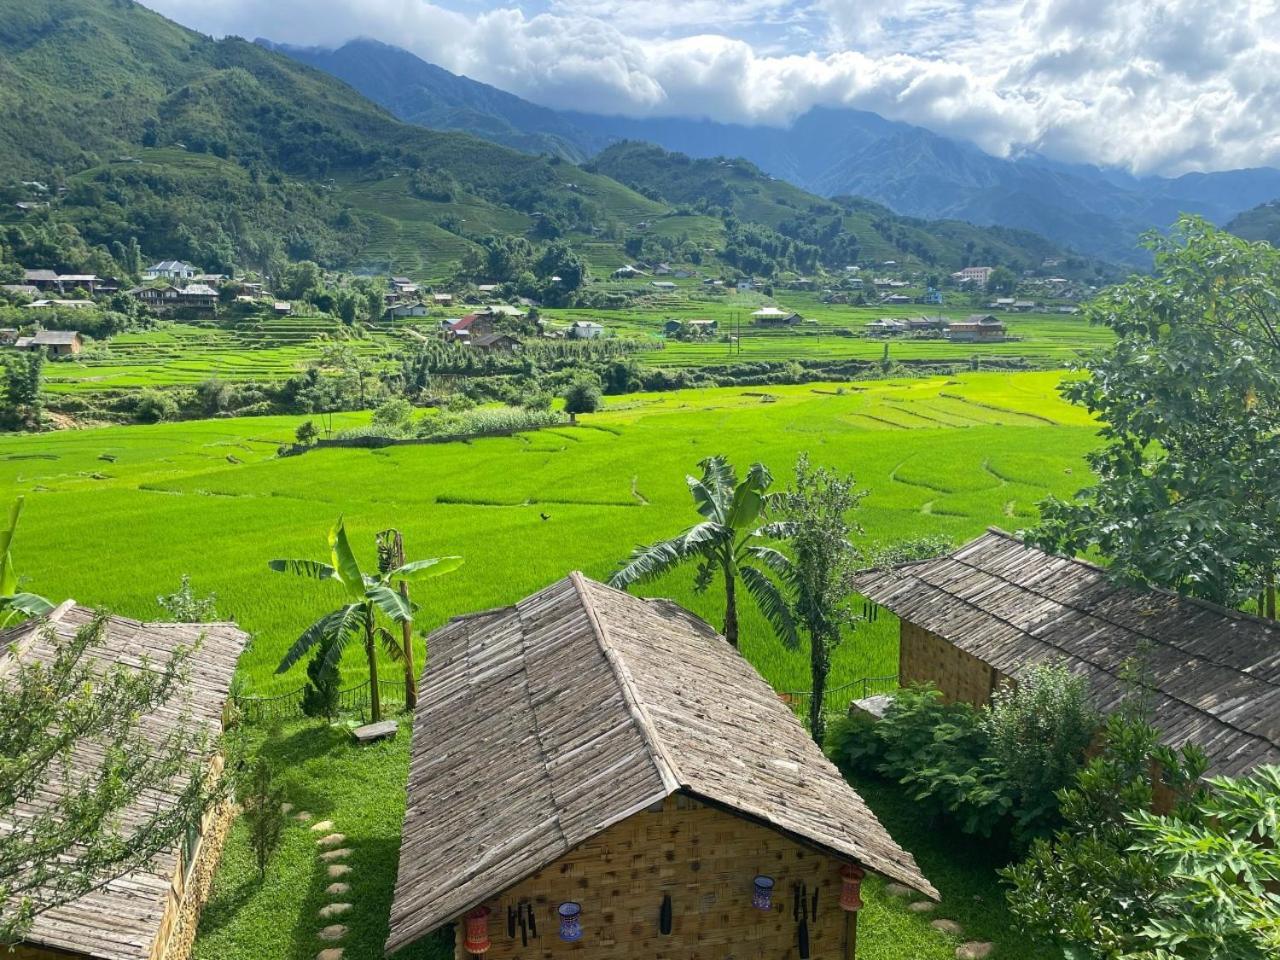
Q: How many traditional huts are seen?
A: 3